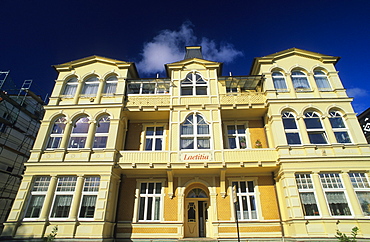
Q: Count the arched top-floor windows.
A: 7